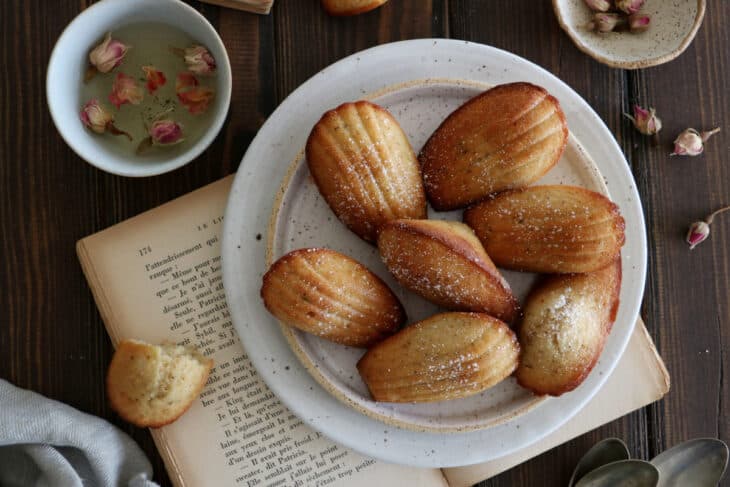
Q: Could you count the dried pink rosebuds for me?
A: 11